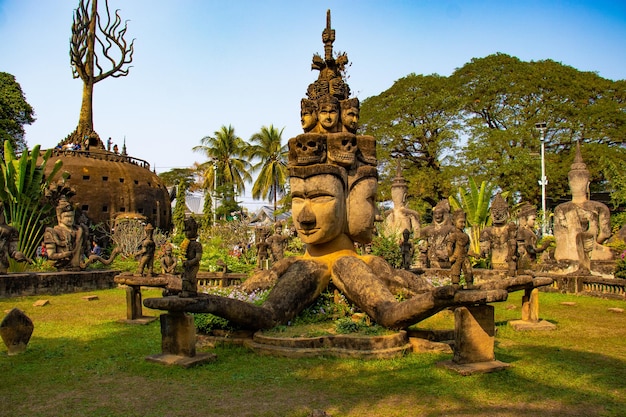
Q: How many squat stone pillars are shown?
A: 4